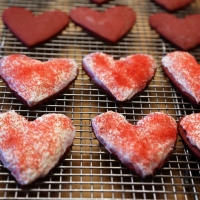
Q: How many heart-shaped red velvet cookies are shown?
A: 11